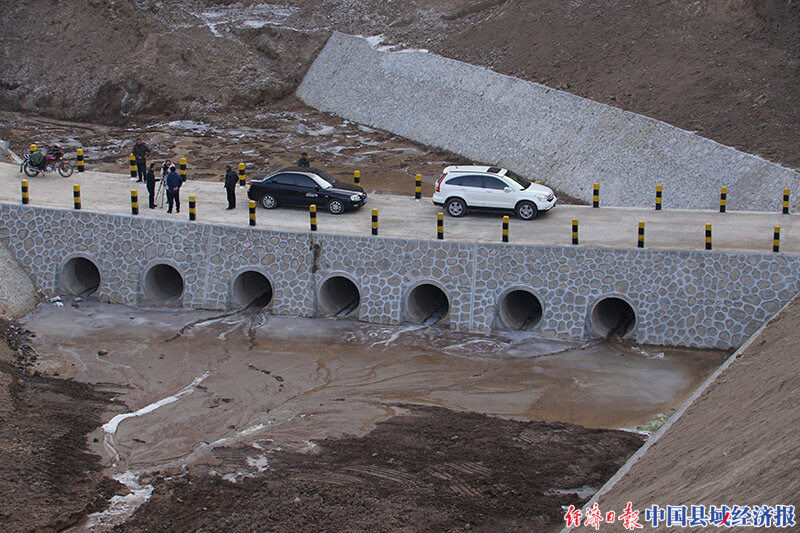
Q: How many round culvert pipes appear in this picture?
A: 7